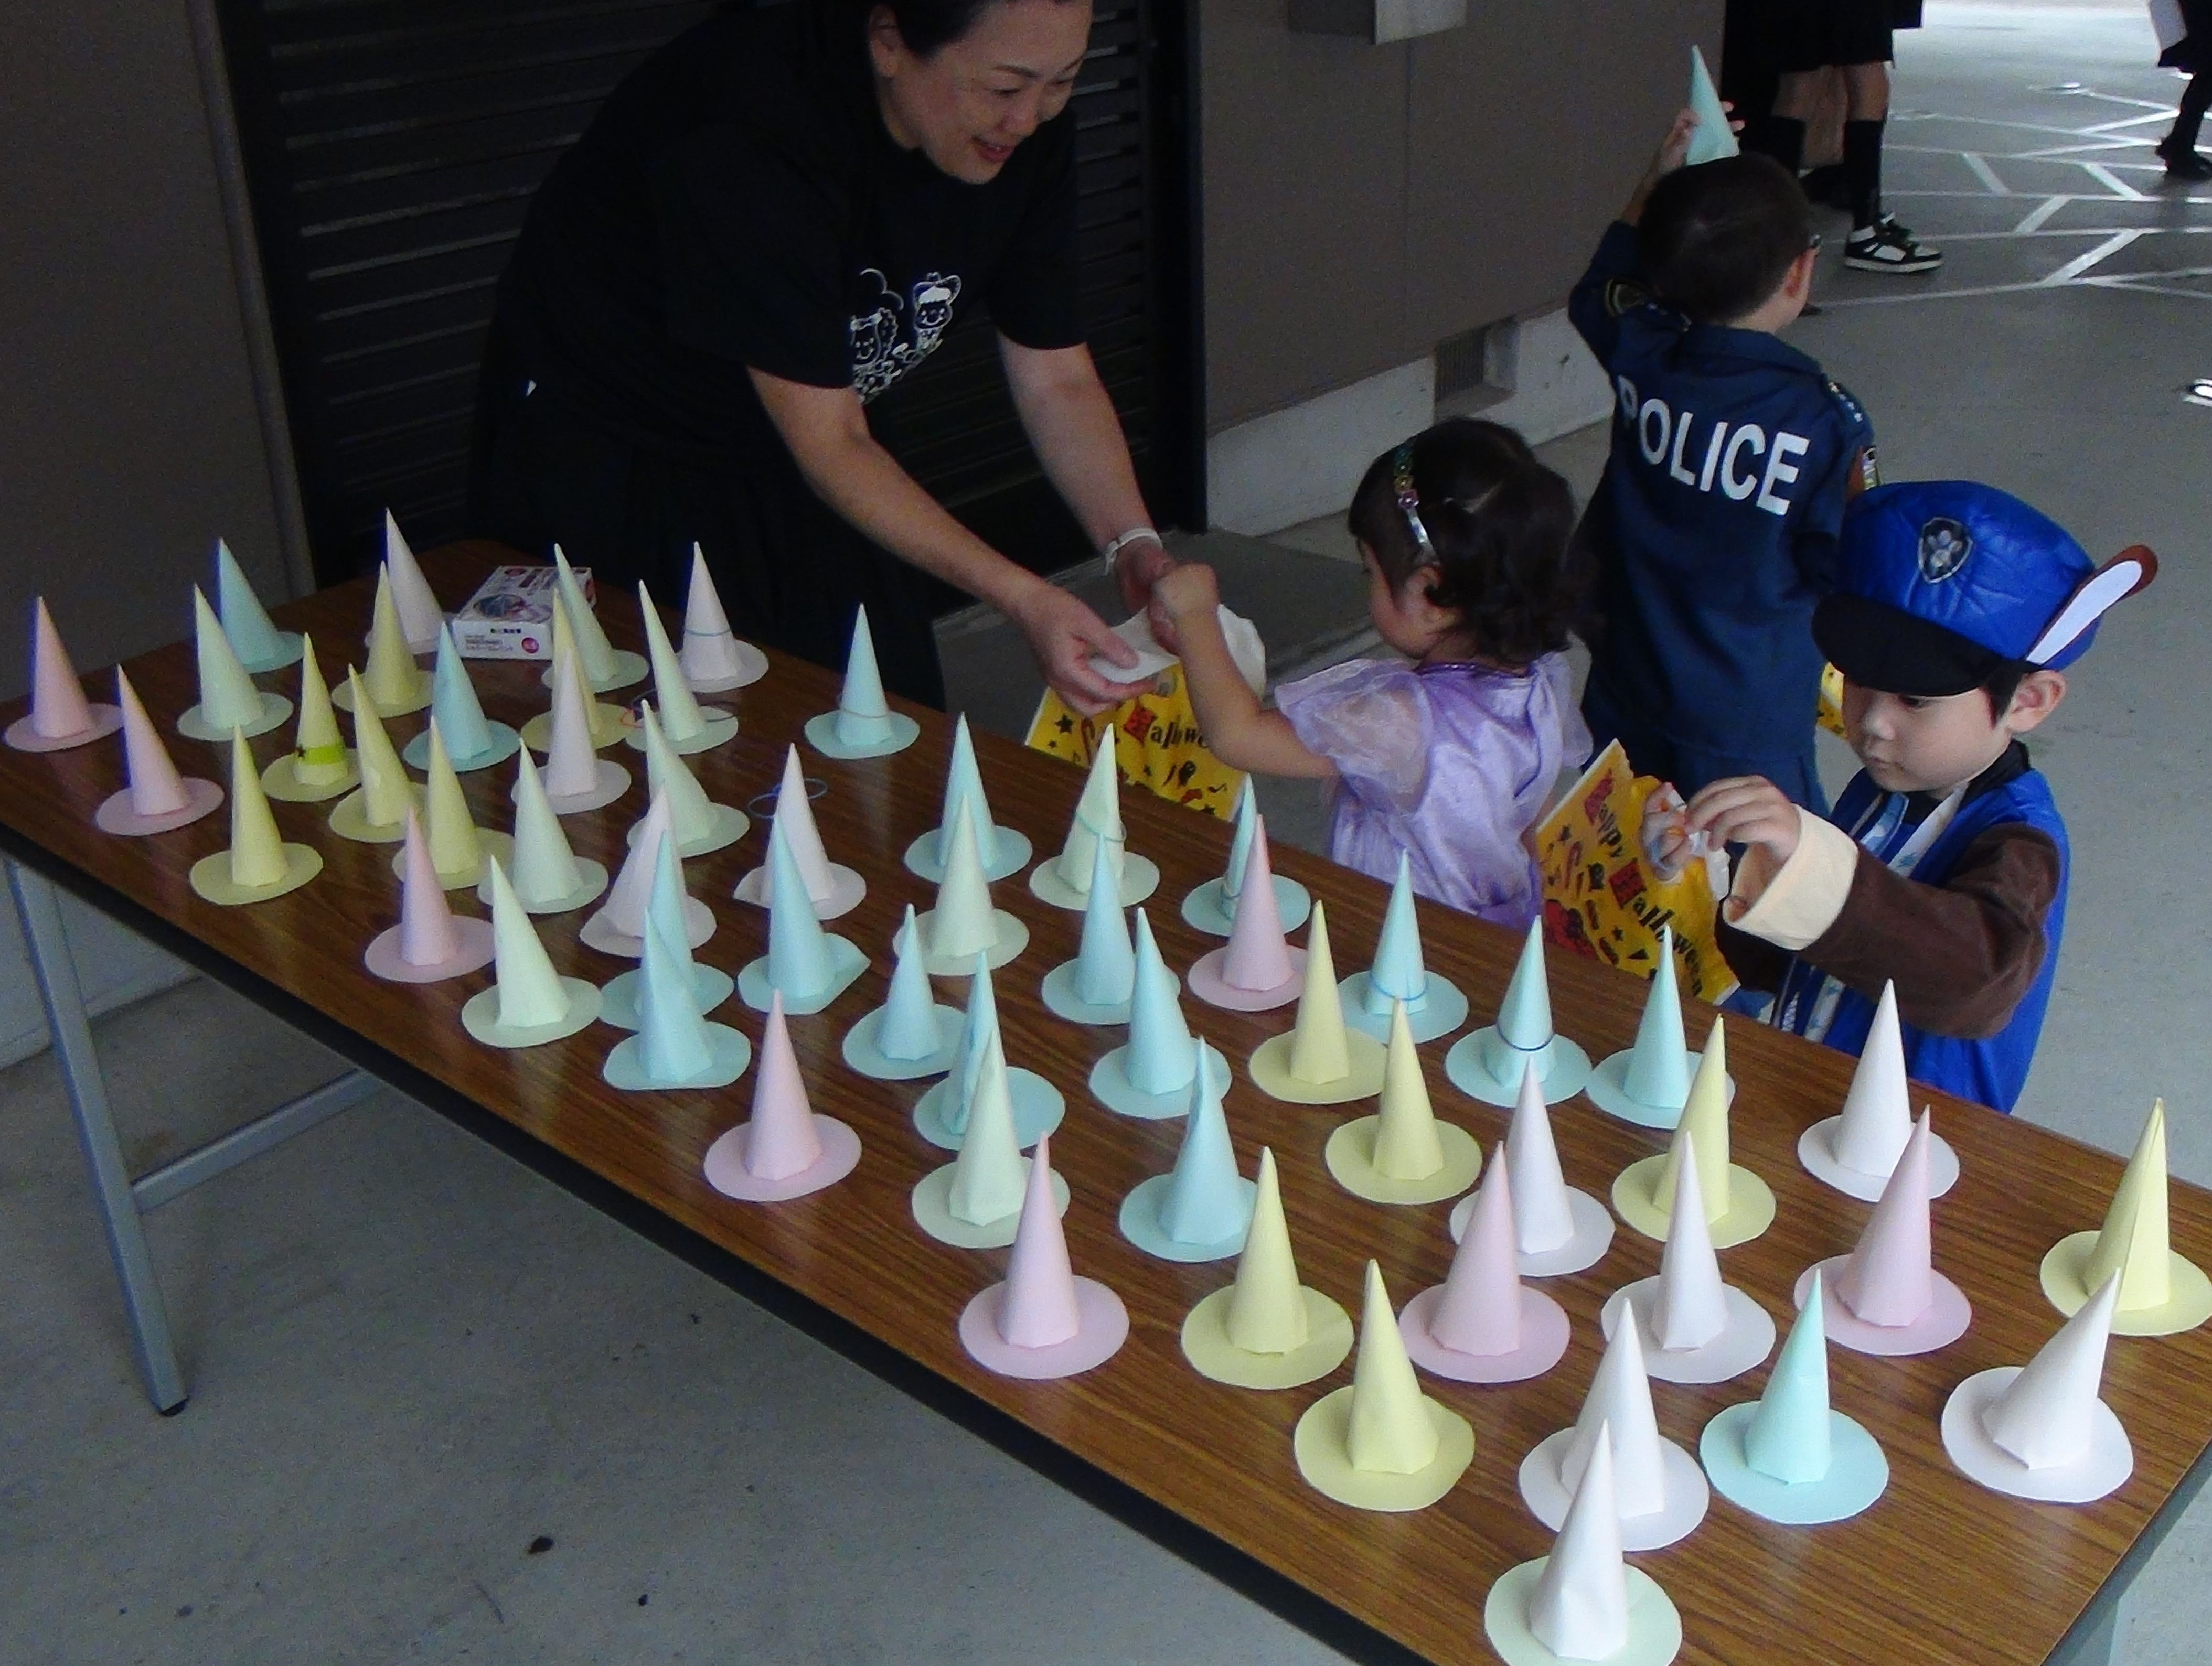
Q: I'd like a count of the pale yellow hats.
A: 12